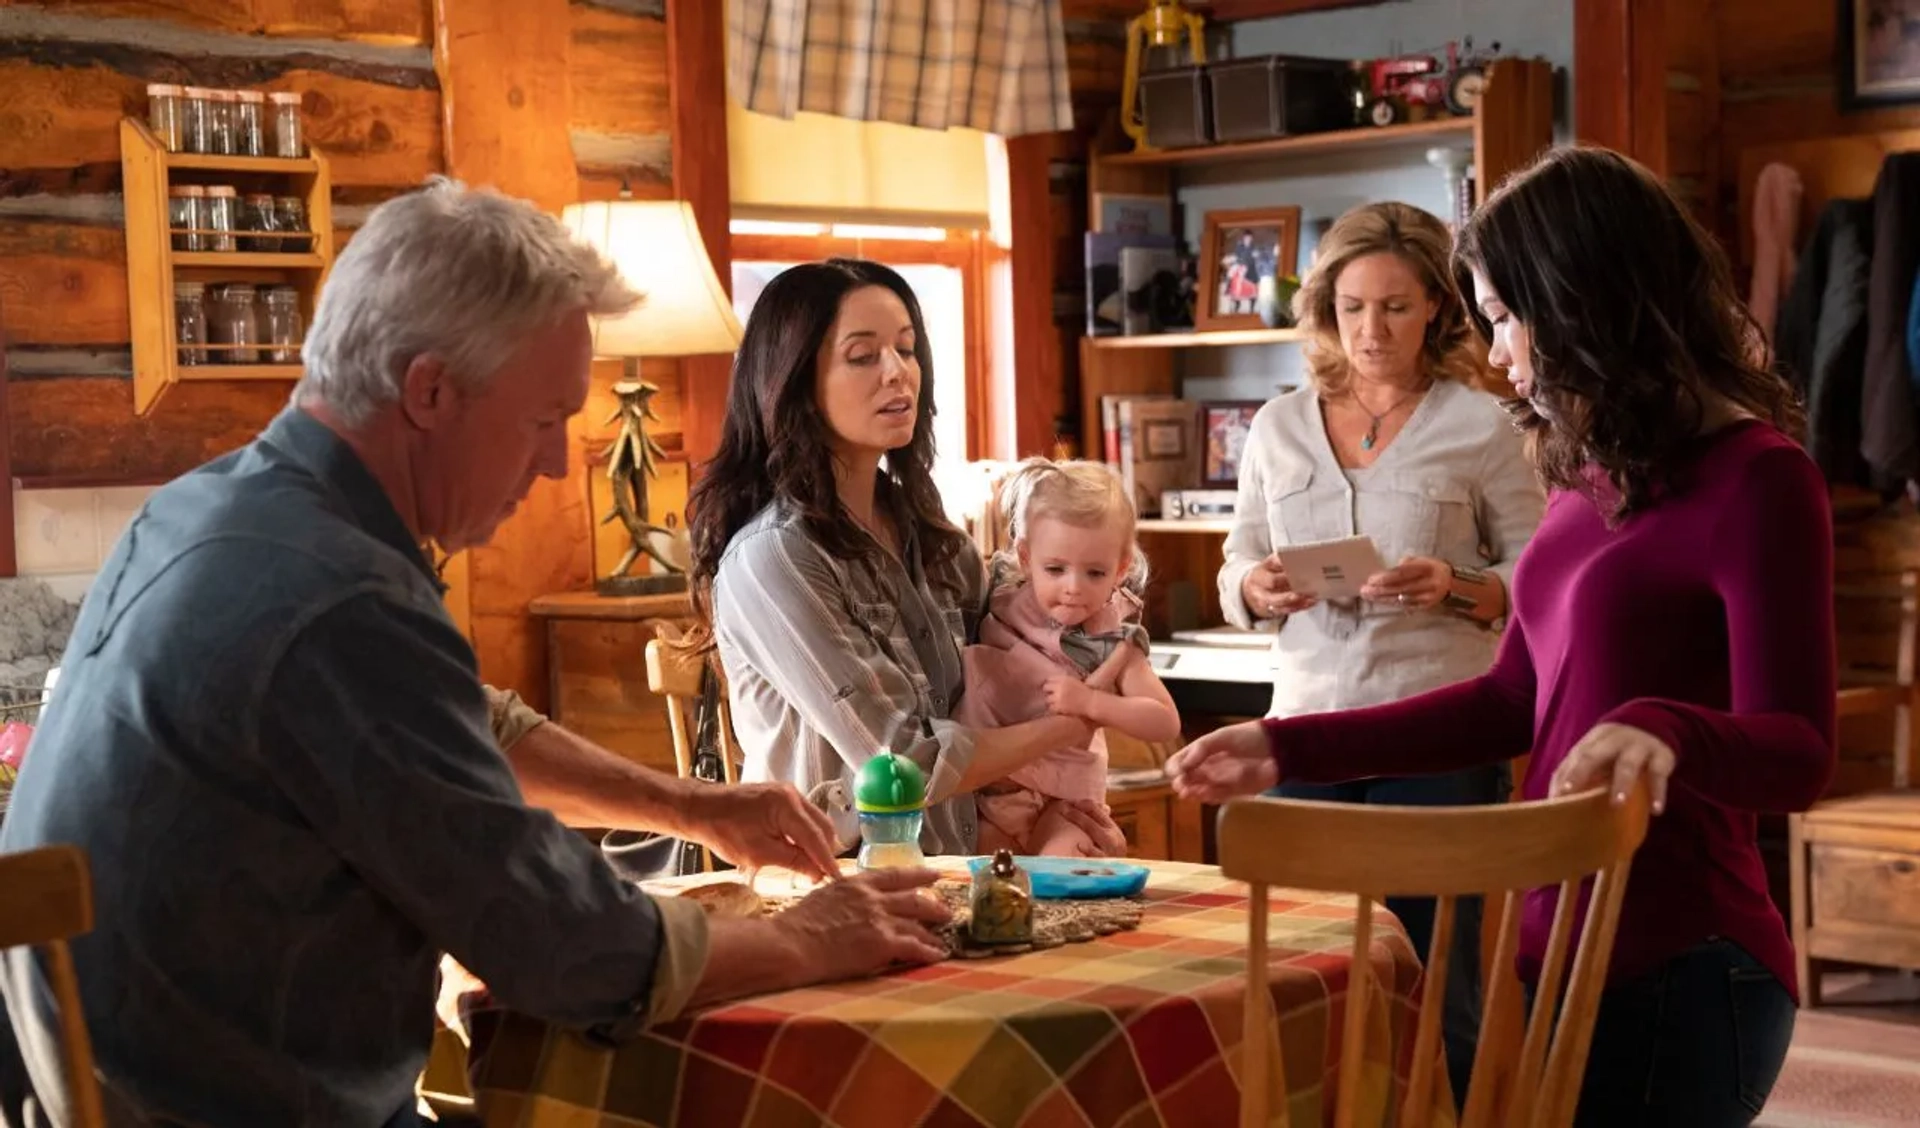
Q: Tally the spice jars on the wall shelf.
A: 12